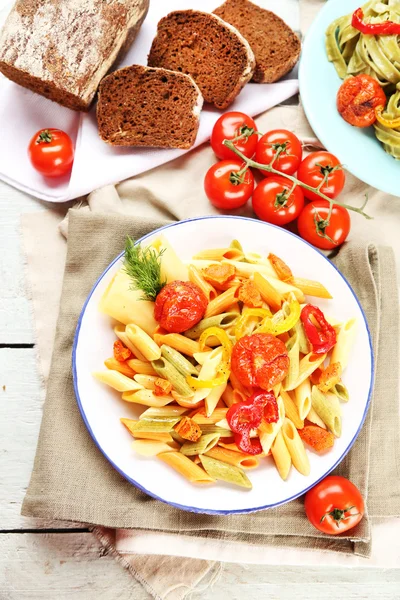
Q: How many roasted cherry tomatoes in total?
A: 3